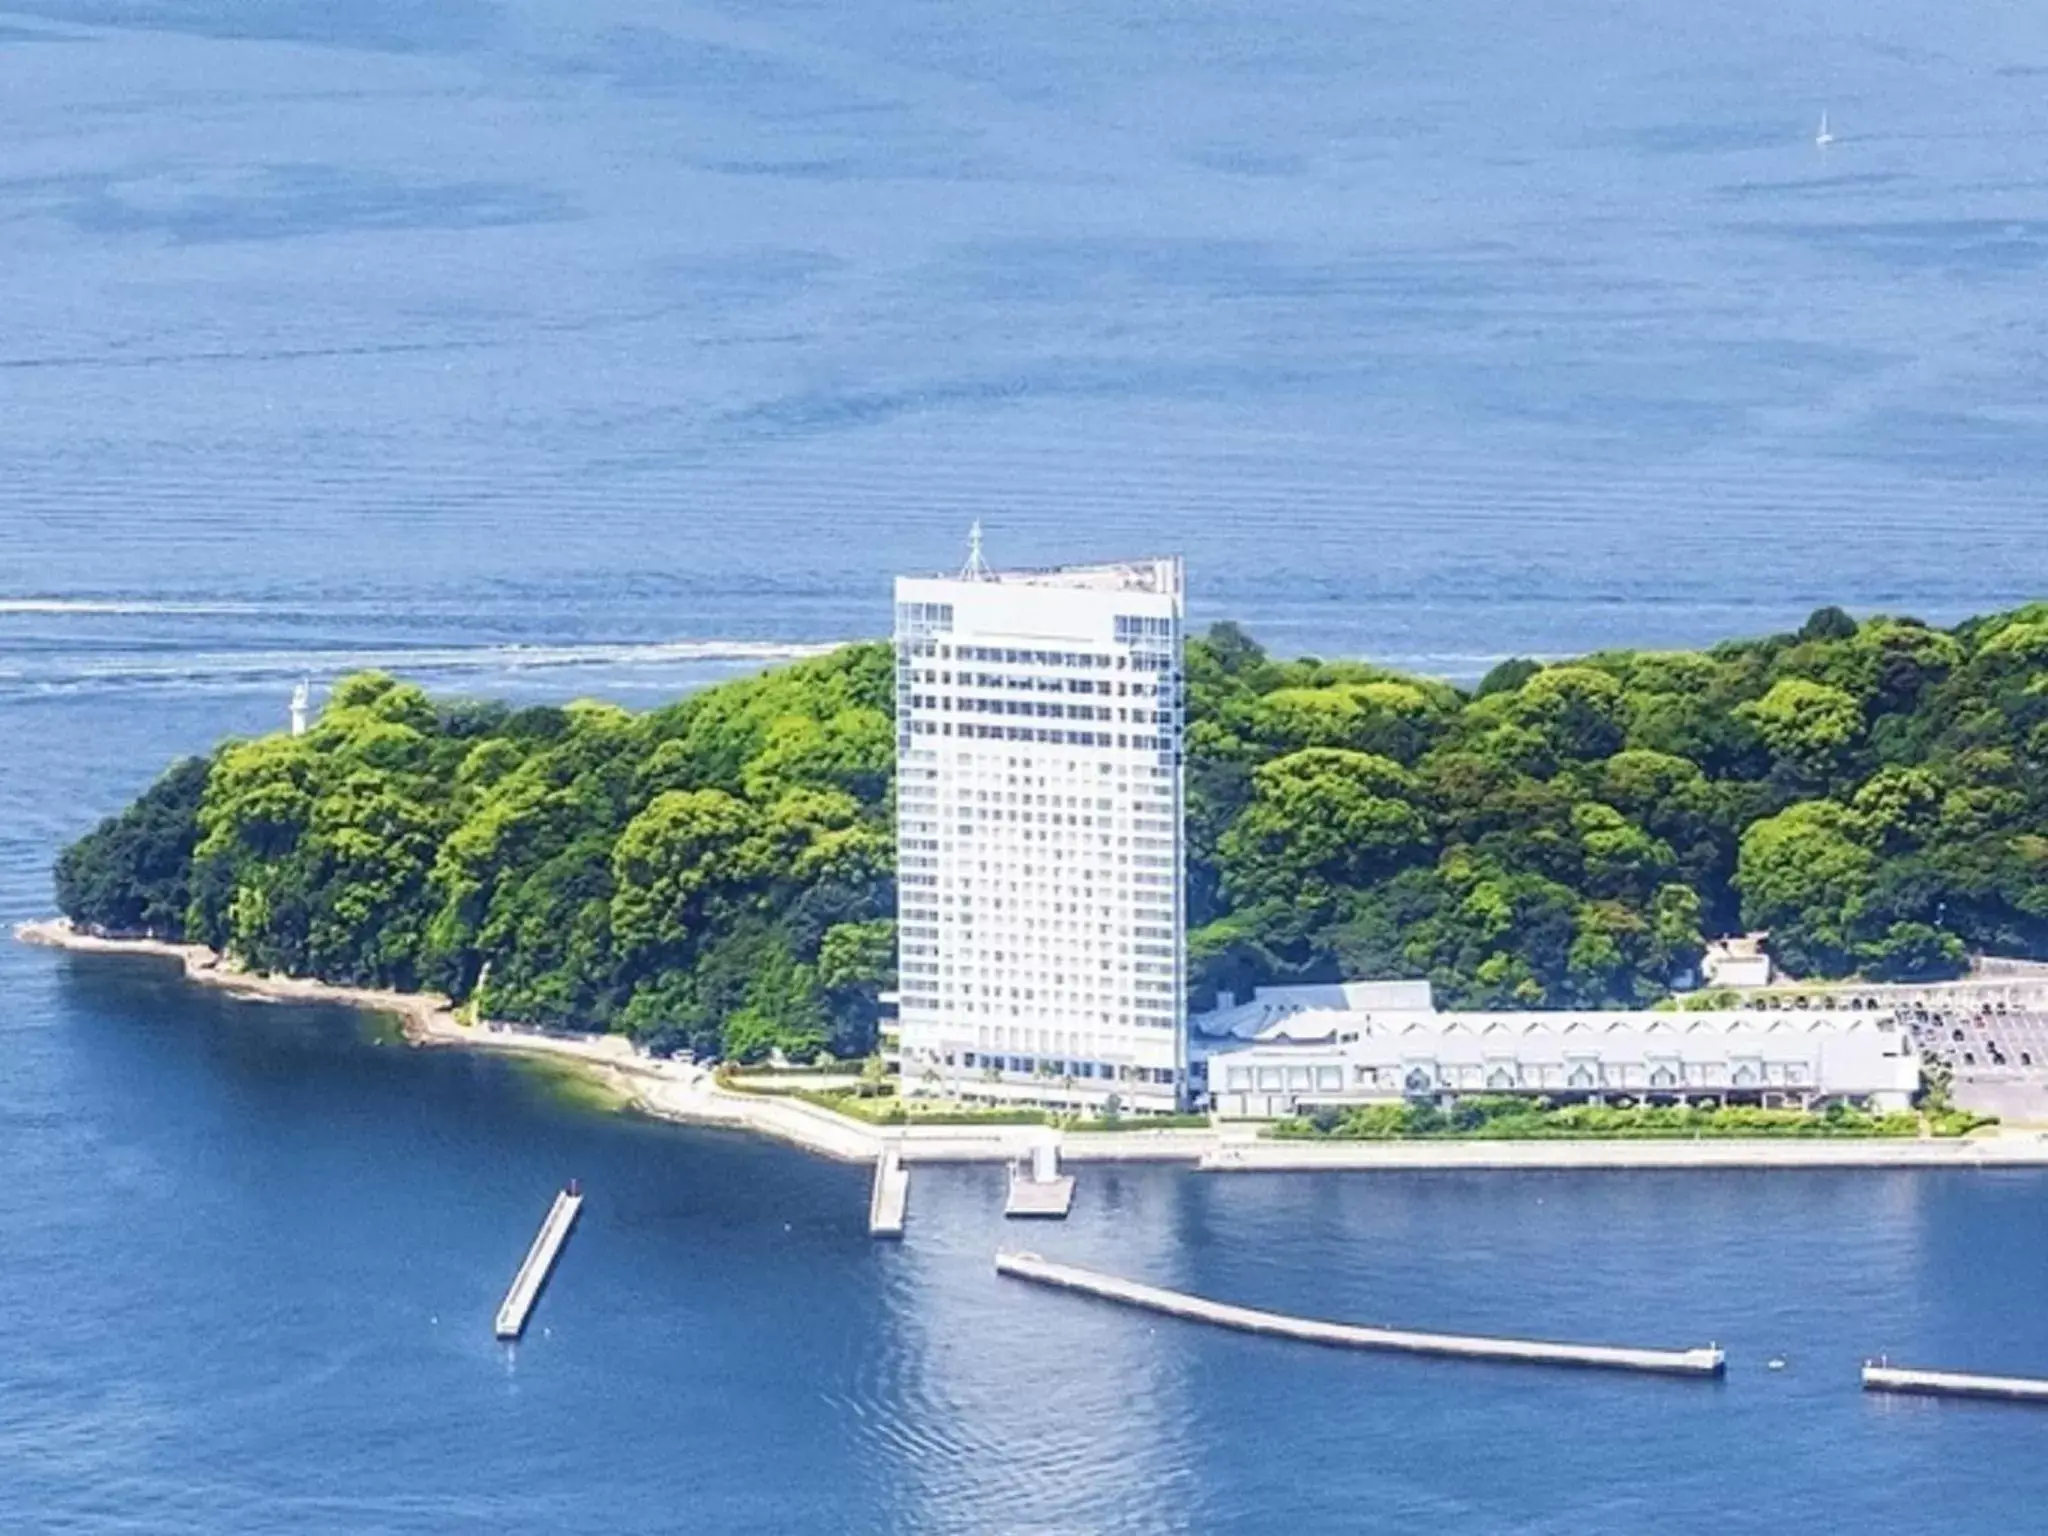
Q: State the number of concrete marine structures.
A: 5